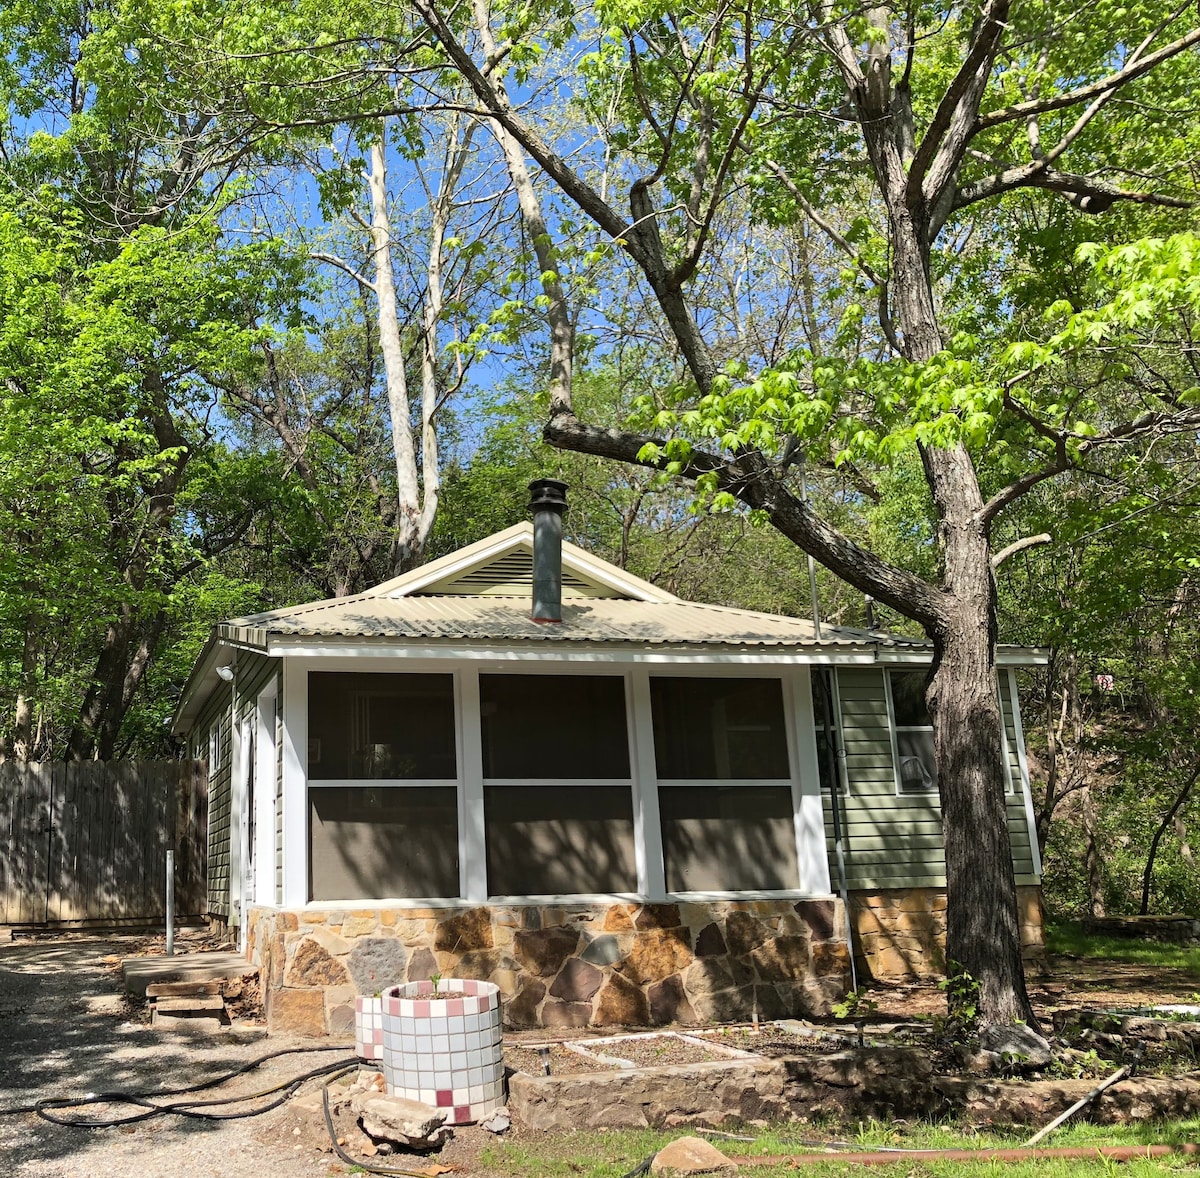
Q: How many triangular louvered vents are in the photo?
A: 1